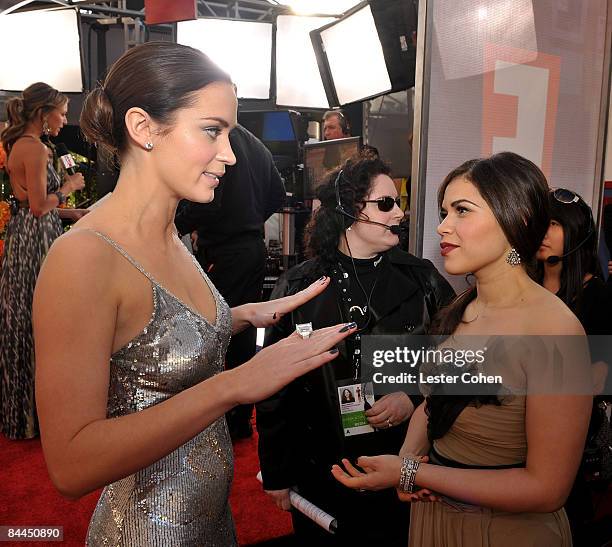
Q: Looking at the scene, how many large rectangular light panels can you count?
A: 4